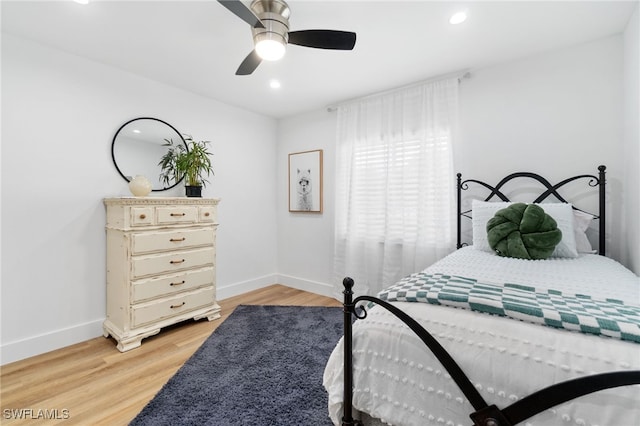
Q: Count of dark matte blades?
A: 3